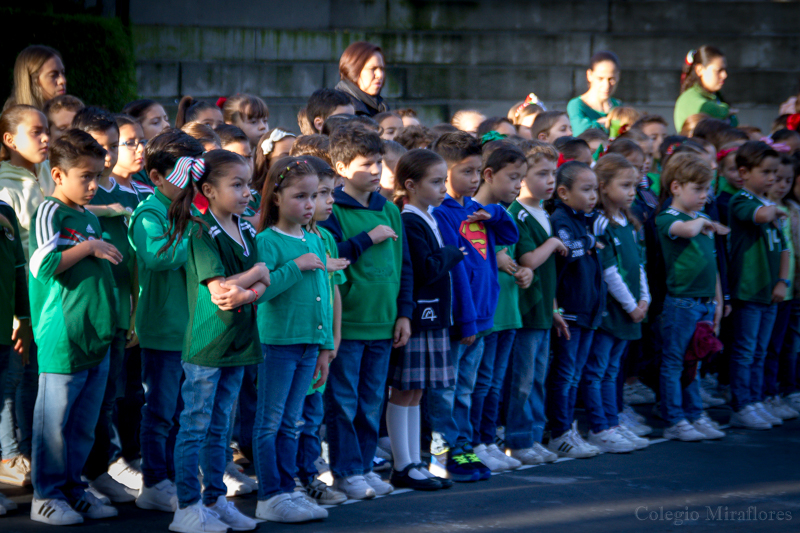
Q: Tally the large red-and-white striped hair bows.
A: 1